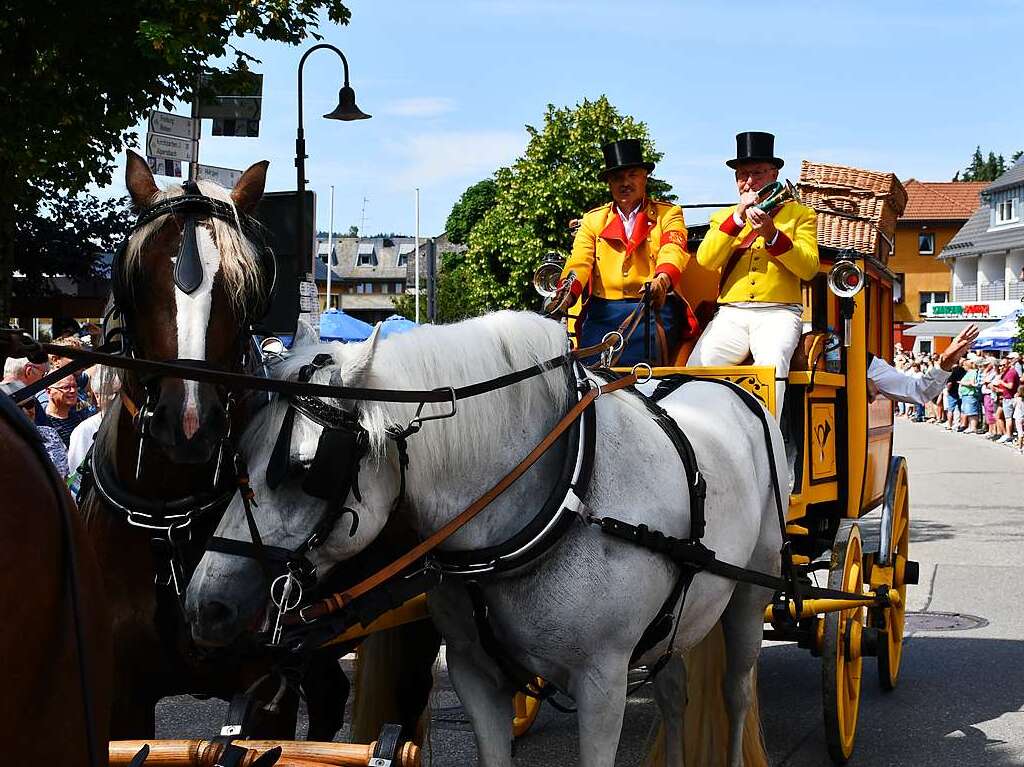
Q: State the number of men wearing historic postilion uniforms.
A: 2